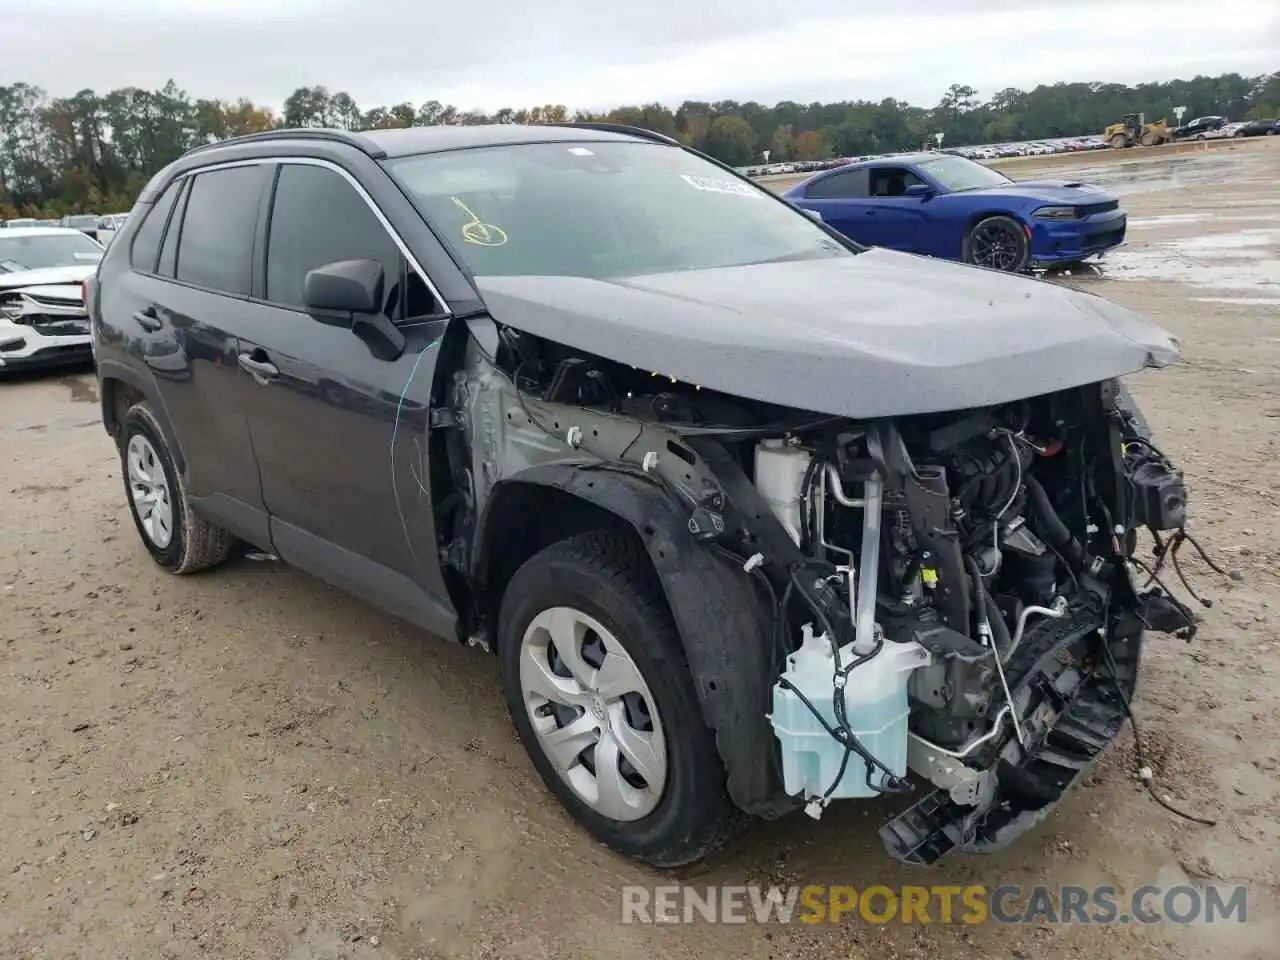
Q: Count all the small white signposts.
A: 3